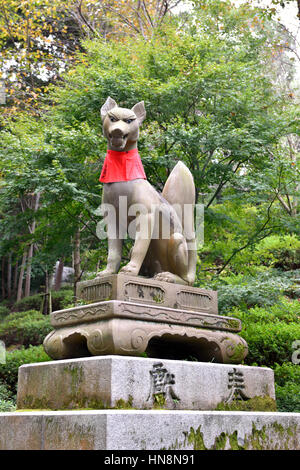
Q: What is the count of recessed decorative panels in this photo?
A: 3